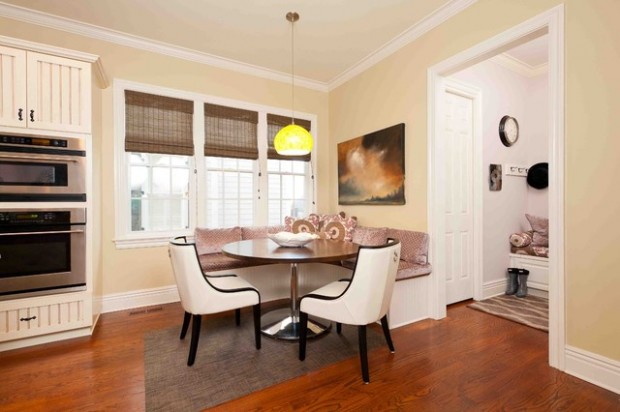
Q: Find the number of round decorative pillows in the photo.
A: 2